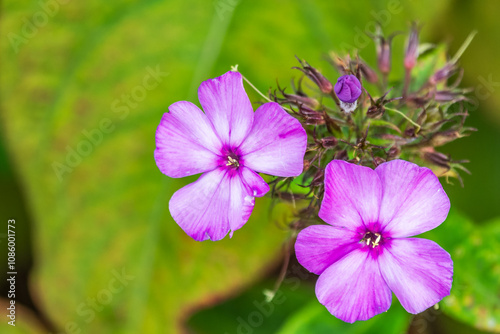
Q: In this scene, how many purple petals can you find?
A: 10